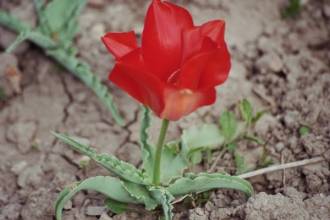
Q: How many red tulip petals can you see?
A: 6